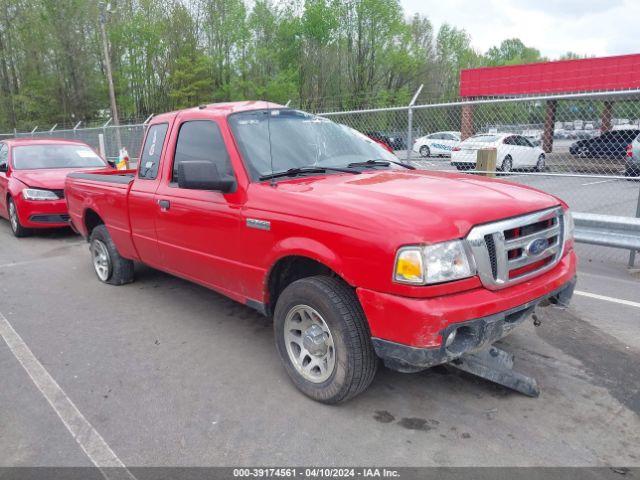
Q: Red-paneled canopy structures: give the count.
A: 1